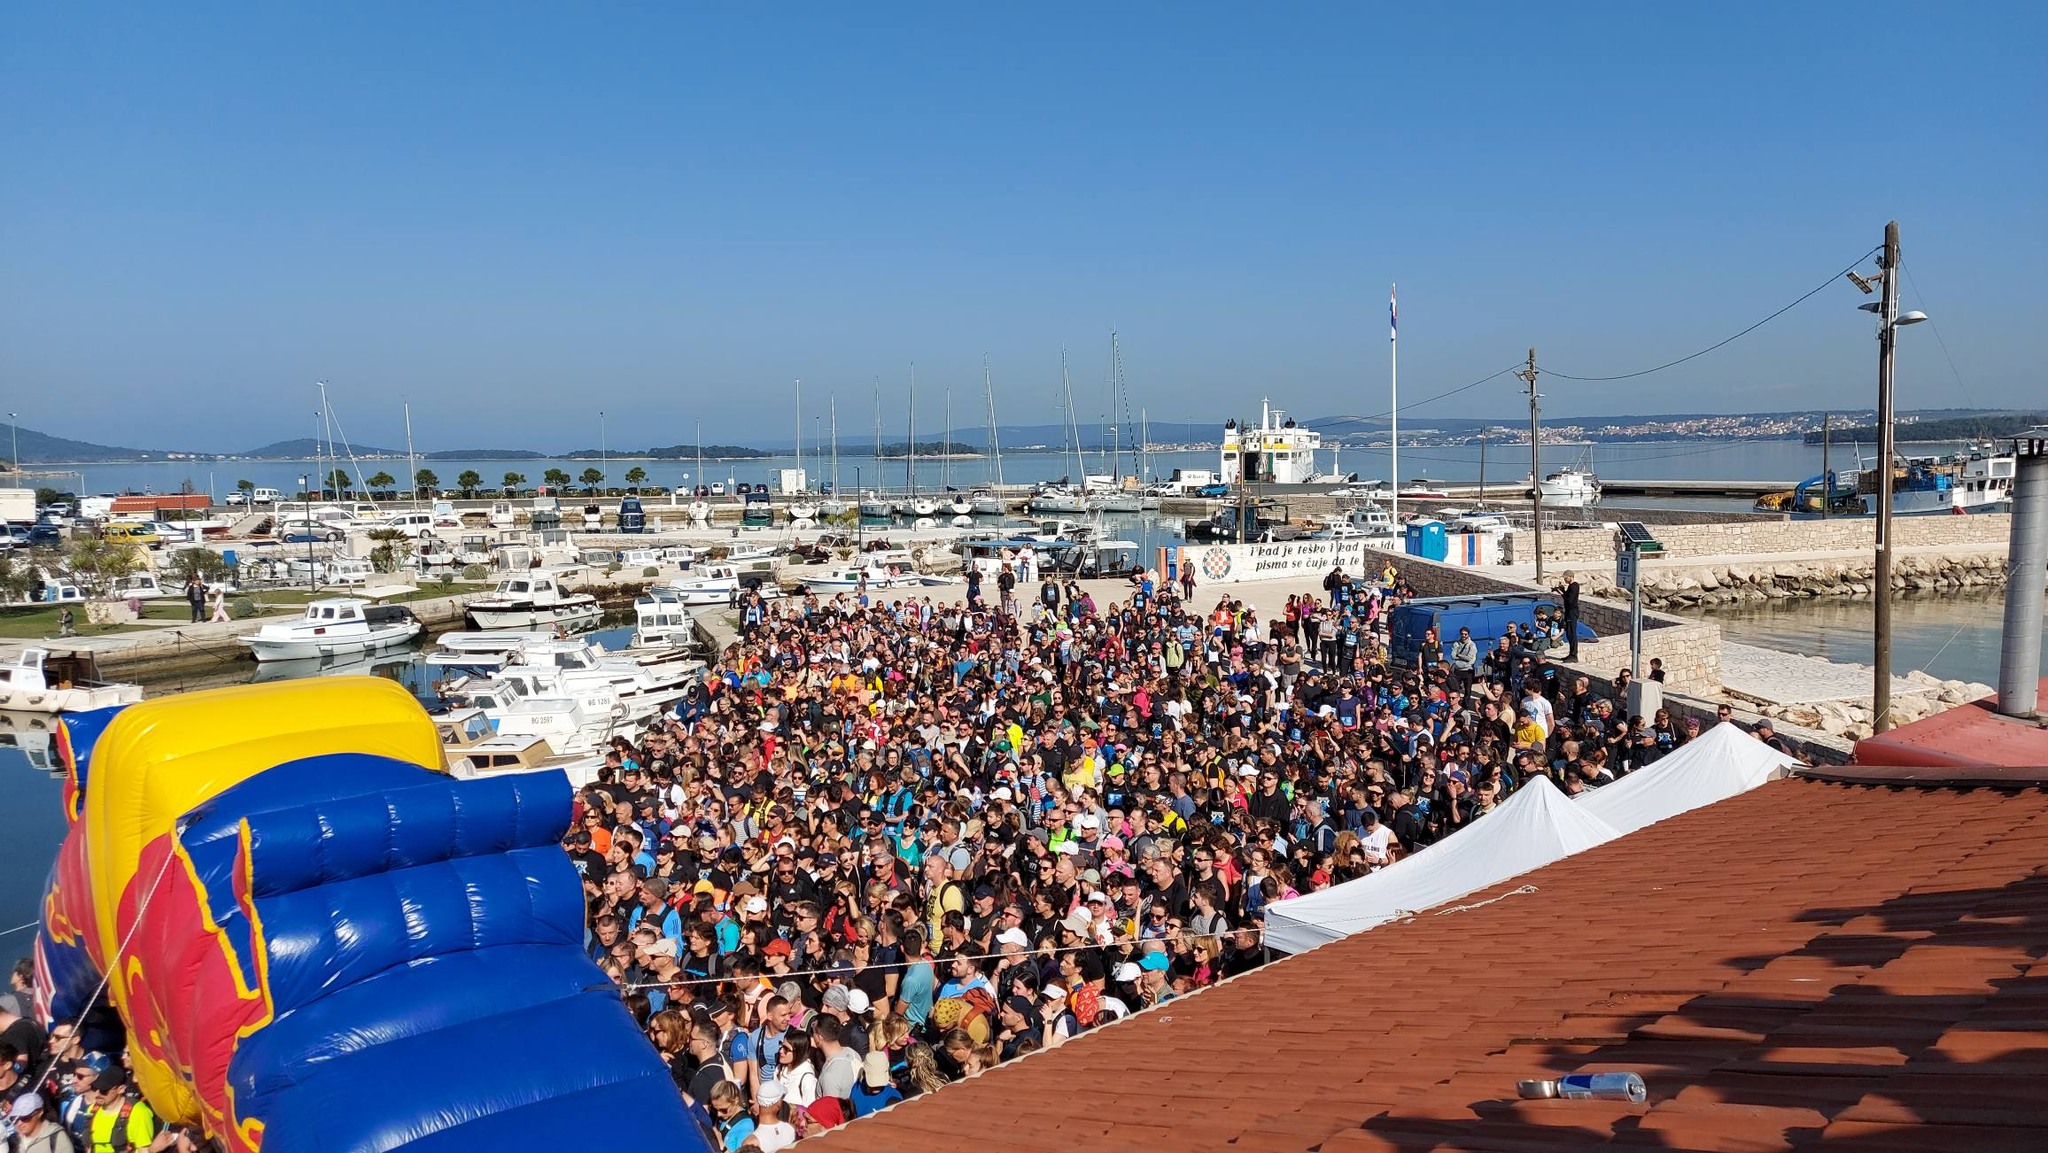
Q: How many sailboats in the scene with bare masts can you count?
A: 12